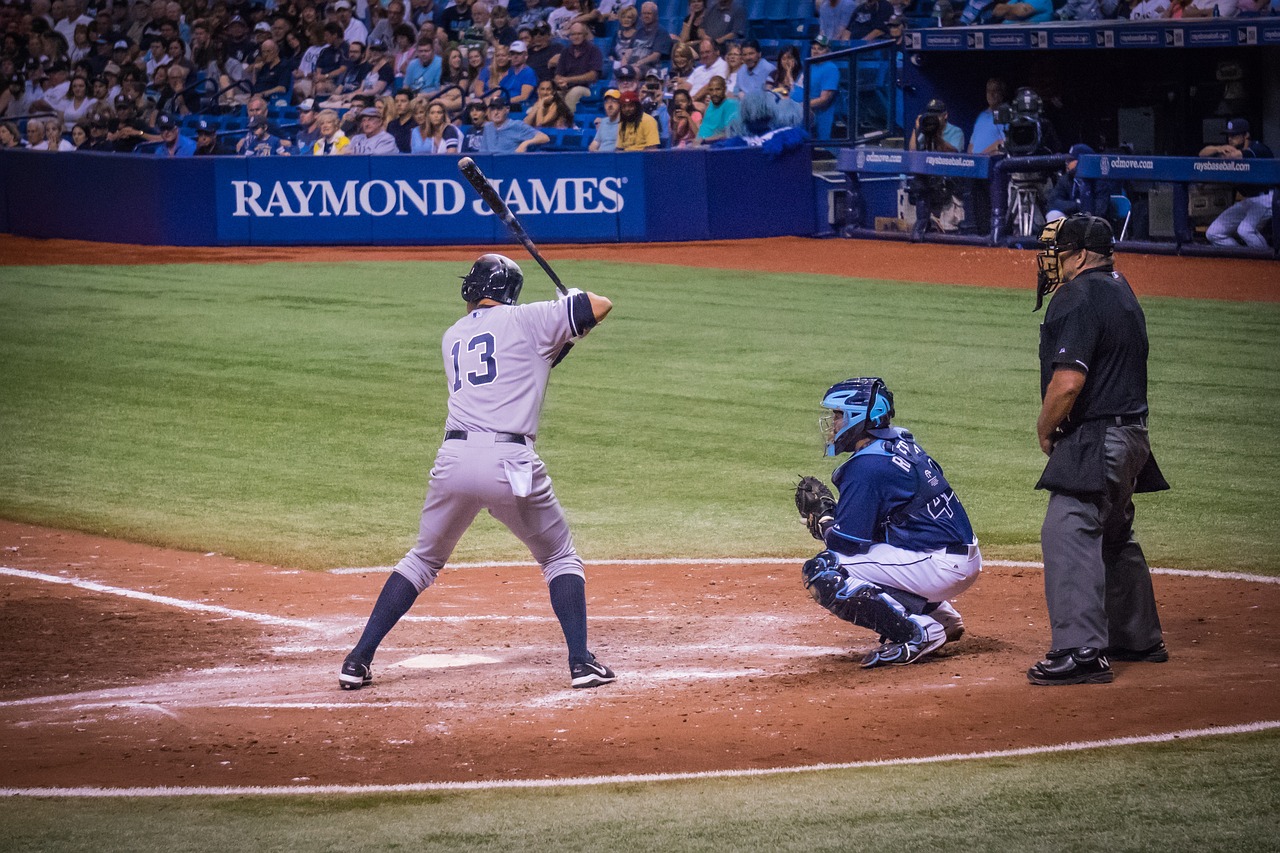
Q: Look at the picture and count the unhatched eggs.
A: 0